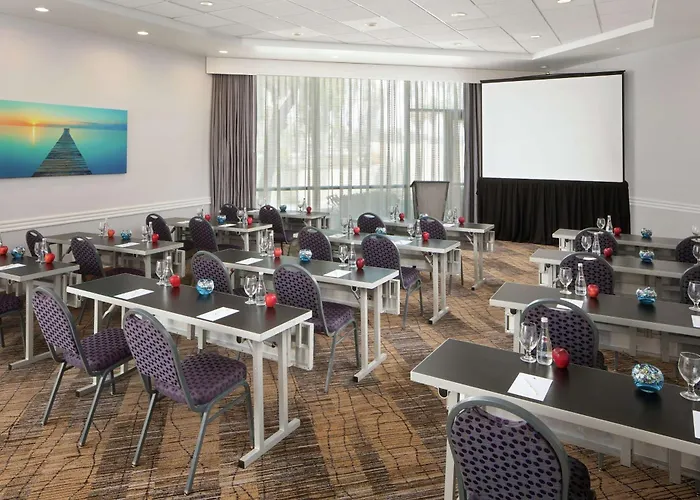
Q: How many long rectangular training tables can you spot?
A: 12